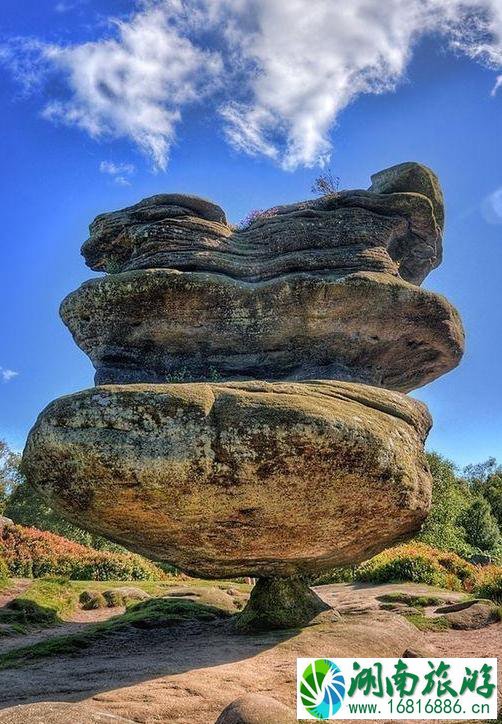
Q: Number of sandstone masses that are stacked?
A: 3